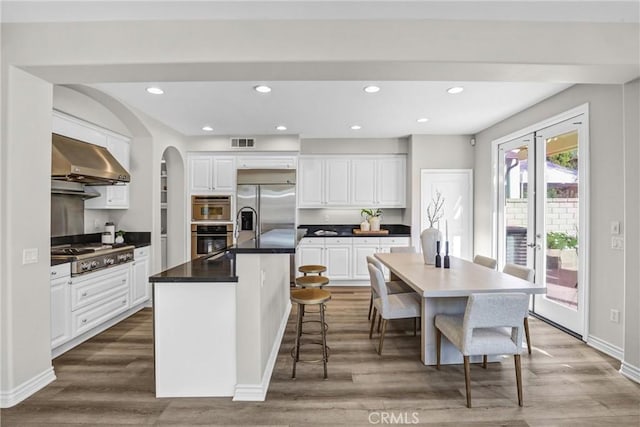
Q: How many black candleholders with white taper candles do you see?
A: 2